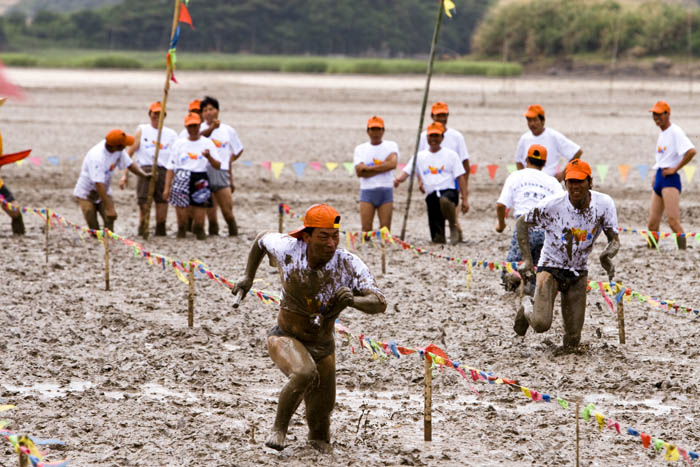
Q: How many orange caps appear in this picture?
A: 12